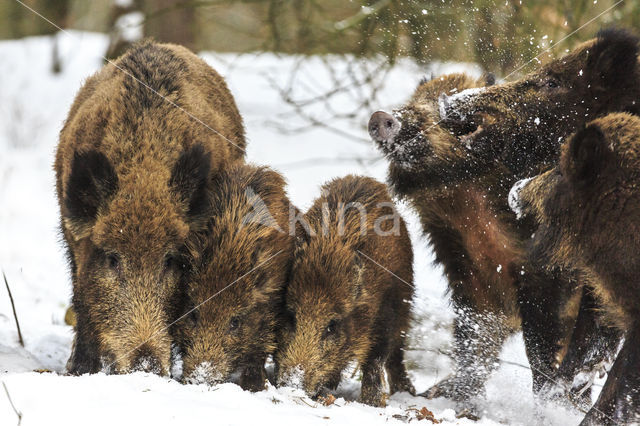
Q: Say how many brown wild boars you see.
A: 6